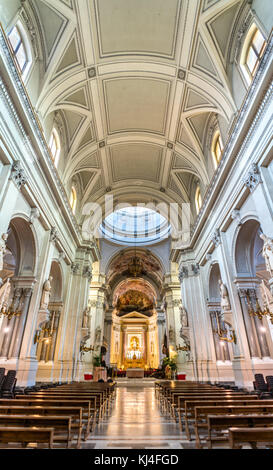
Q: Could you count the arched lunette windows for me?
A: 6